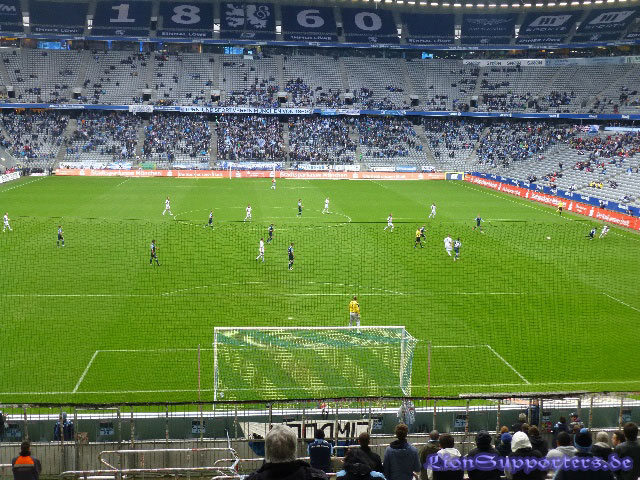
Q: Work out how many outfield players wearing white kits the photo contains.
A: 9